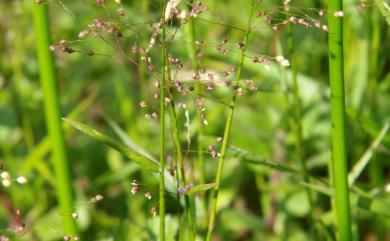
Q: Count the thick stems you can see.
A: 2